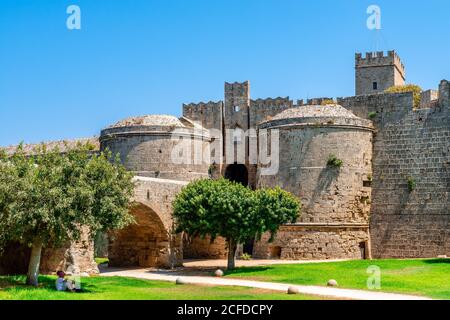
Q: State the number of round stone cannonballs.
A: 4